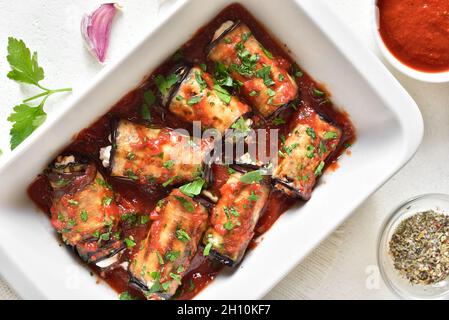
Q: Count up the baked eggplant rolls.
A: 7